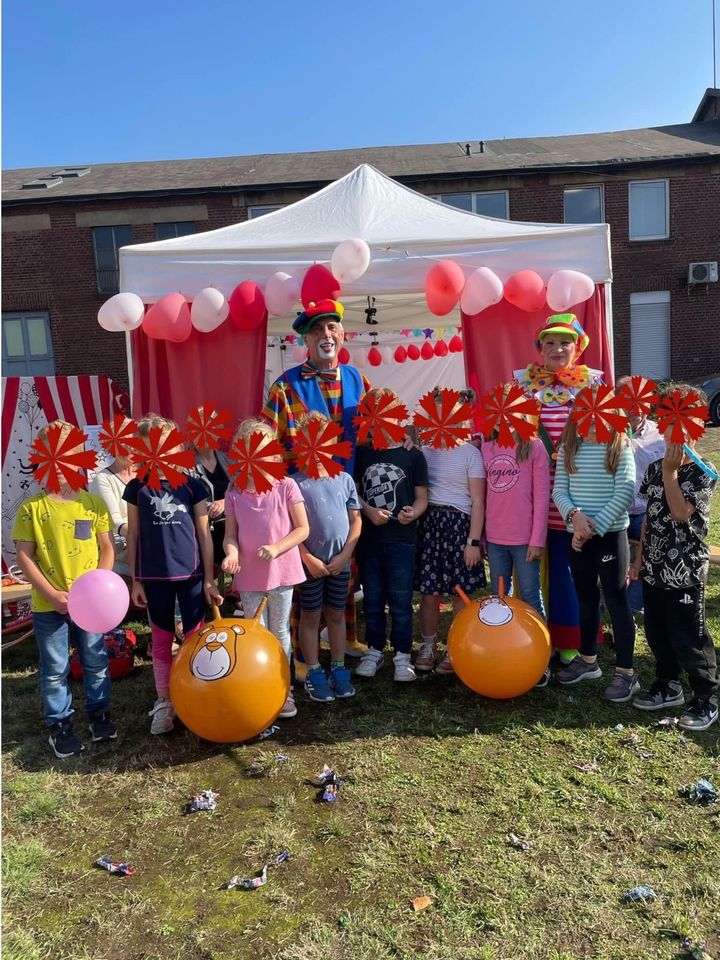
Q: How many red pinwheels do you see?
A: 12